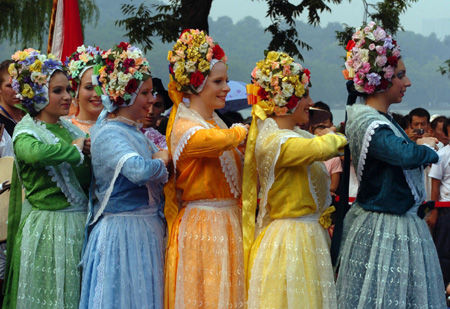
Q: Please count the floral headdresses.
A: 6